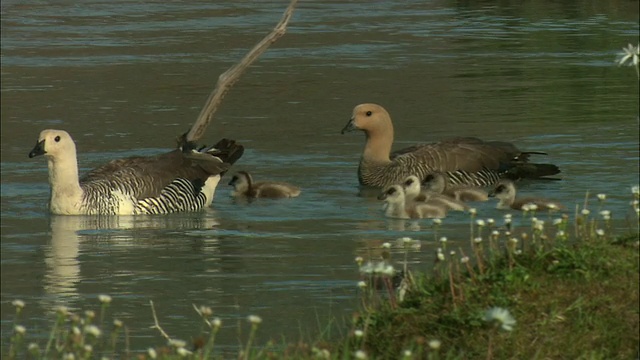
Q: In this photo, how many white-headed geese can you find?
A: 1